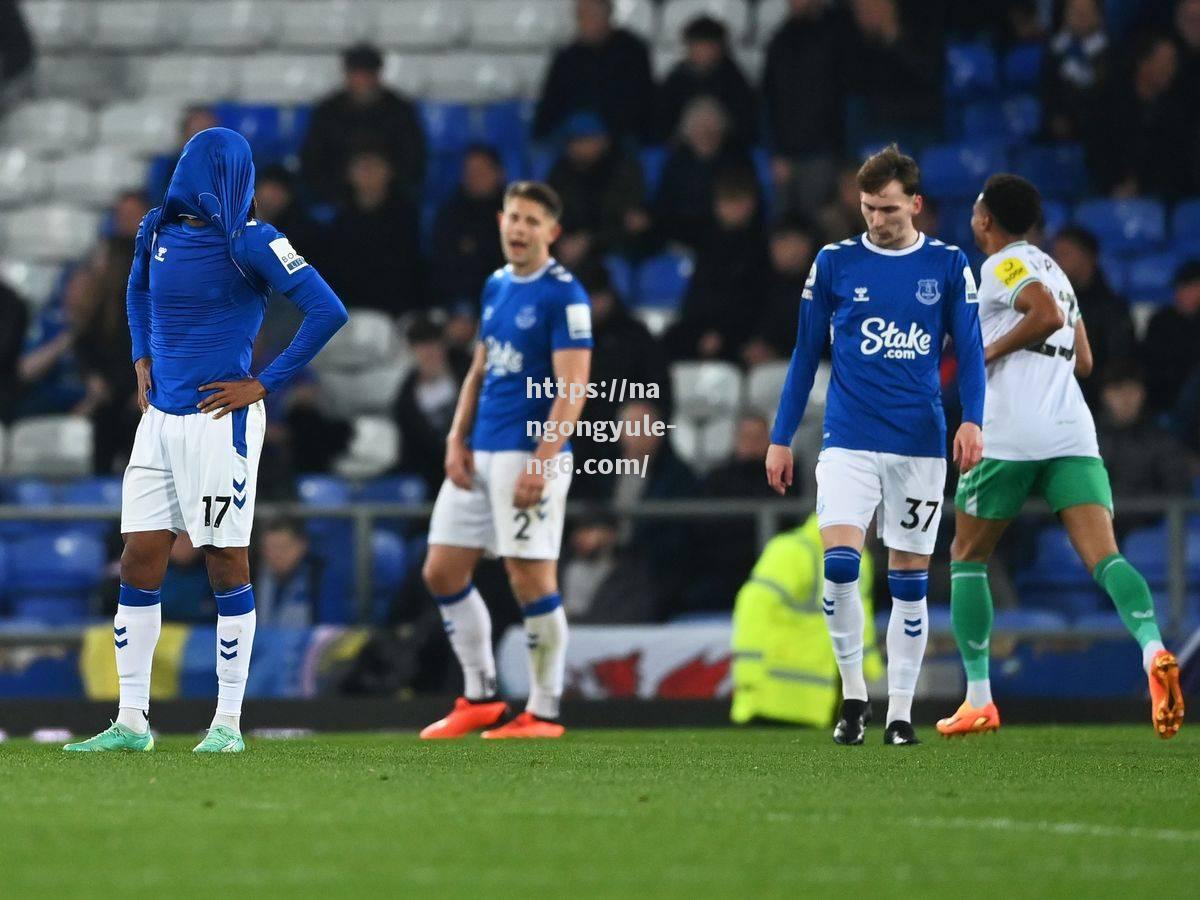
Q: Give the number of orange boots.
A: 4